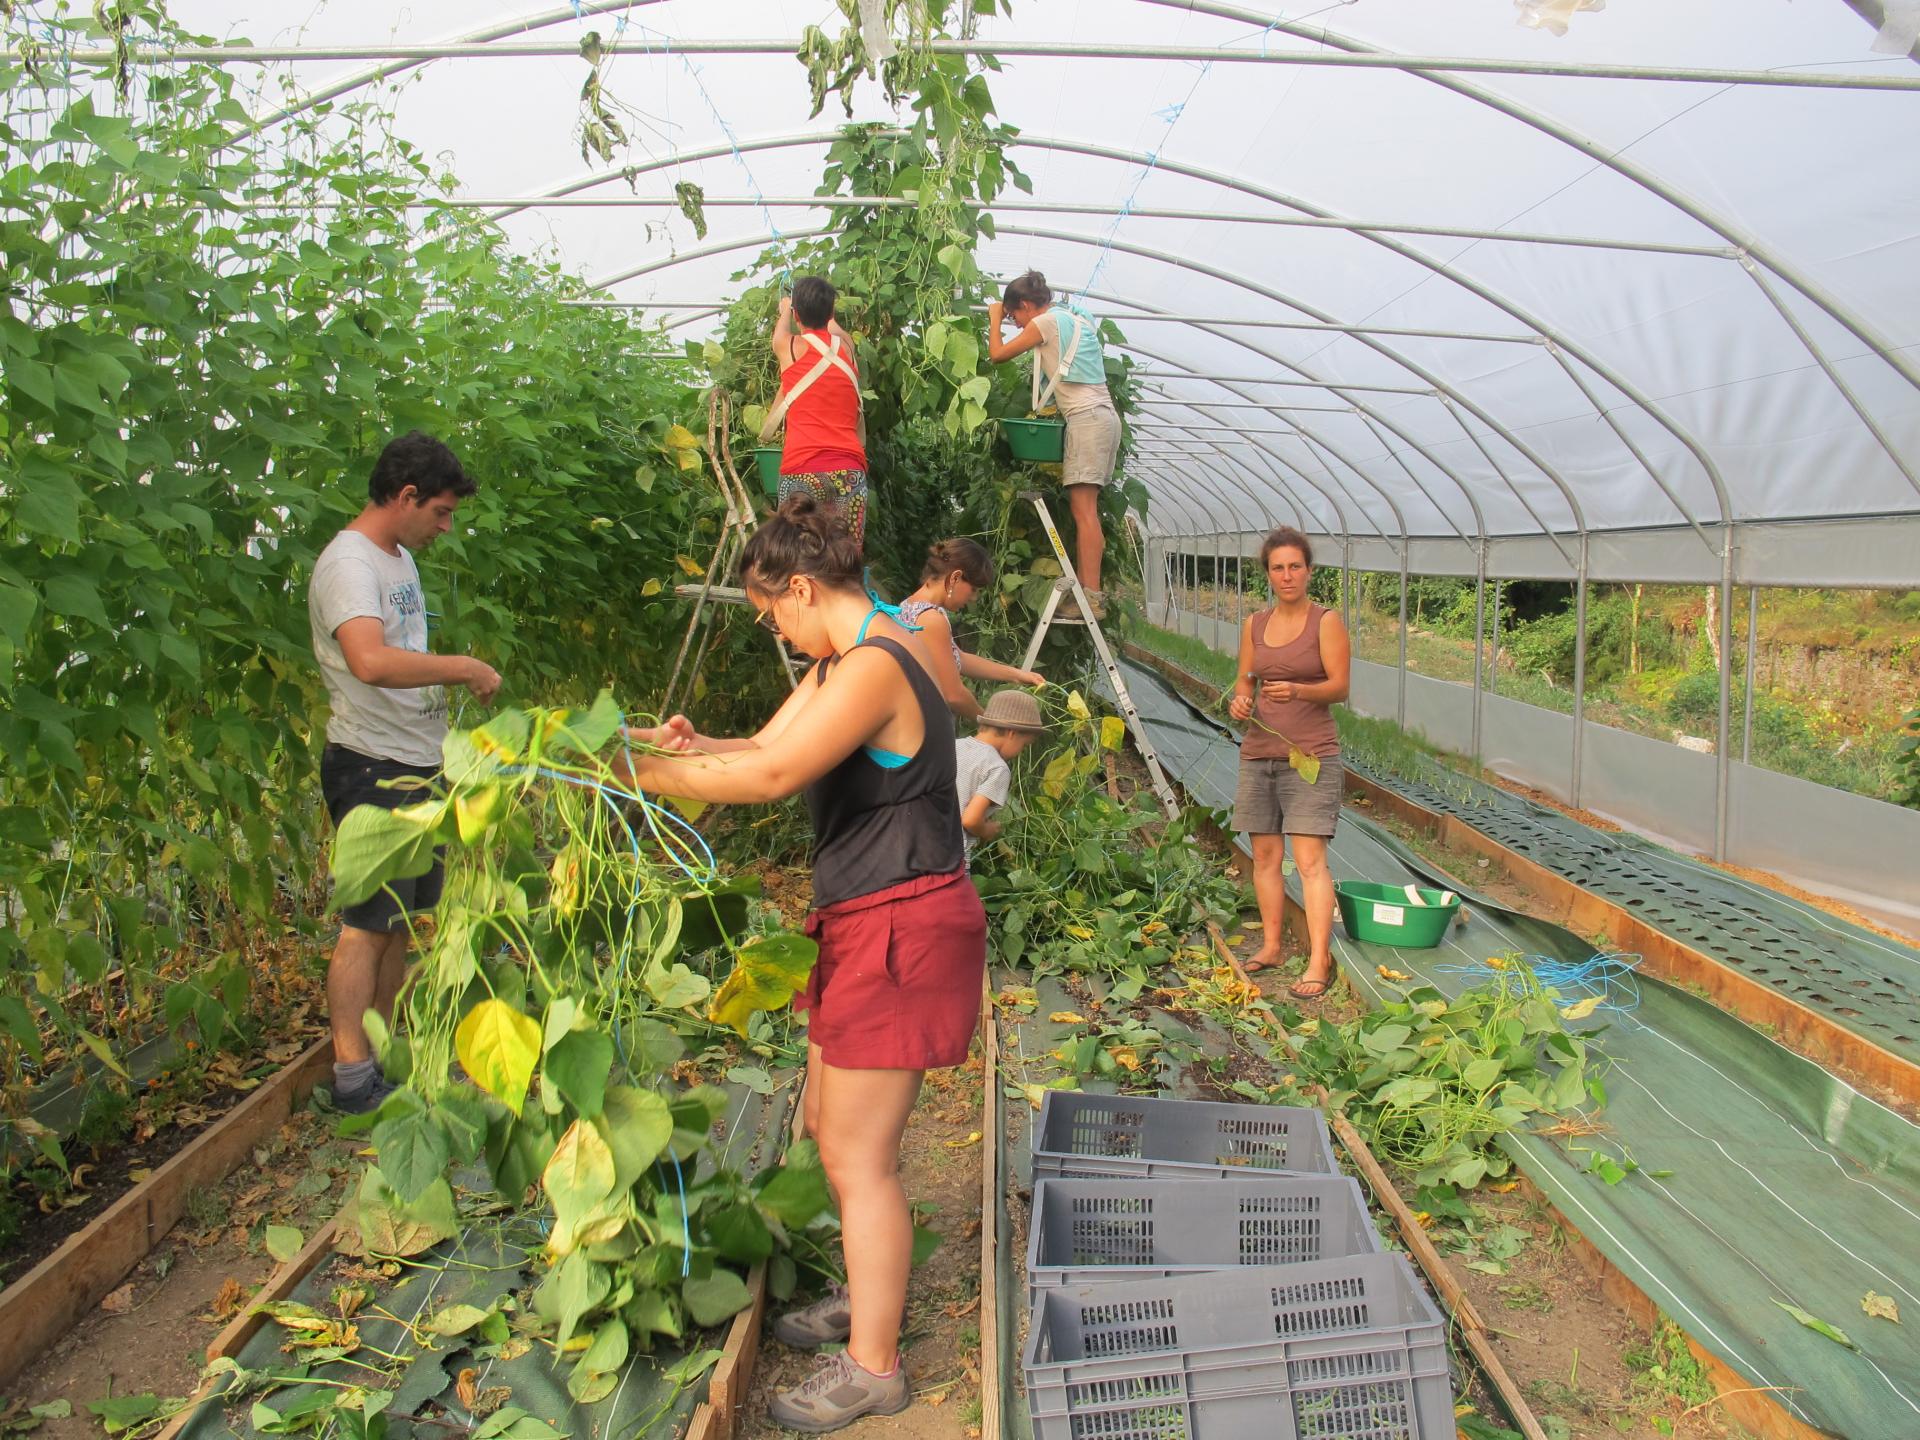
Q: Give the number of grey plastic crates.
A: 3